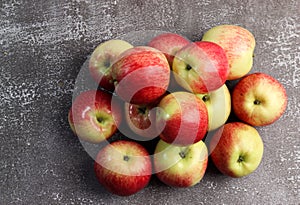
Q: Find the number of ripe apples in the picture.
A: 13